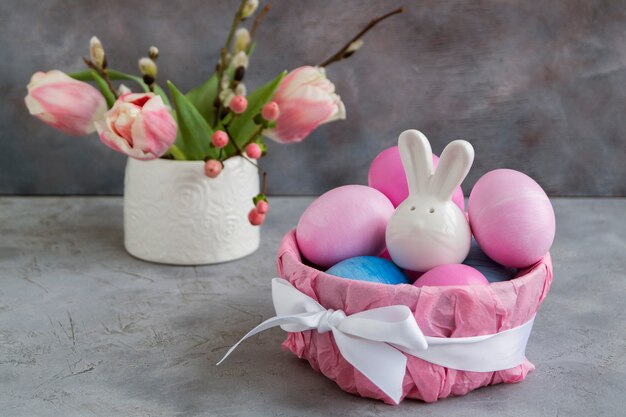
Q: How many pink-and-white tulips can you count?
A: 3